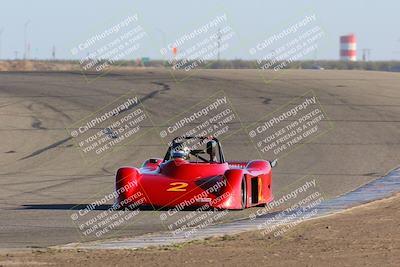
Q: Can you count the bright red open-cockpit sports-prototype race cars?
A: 1